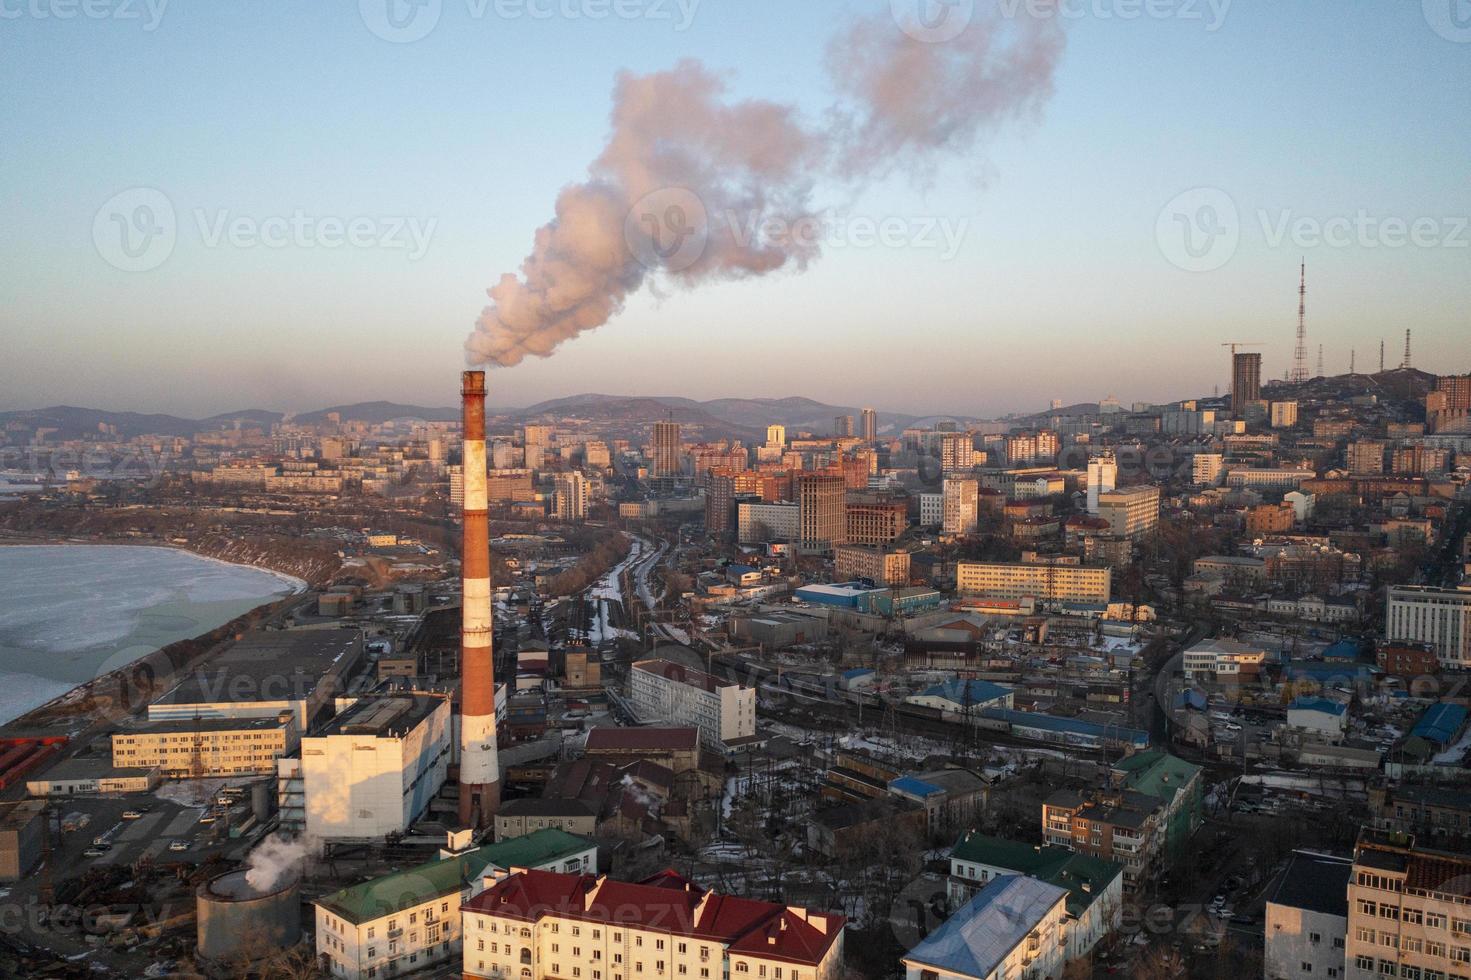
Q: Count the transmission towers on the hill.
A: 5